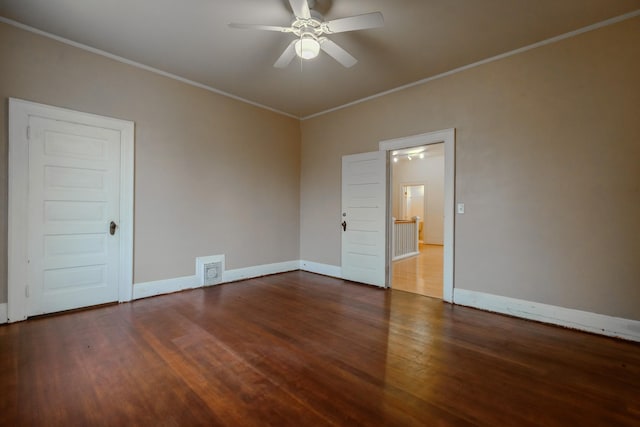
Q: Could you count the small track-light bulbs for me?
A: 3